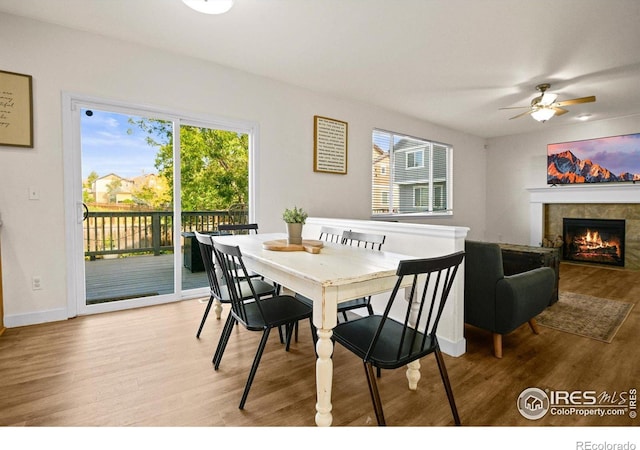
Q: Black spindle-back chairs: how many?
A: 6